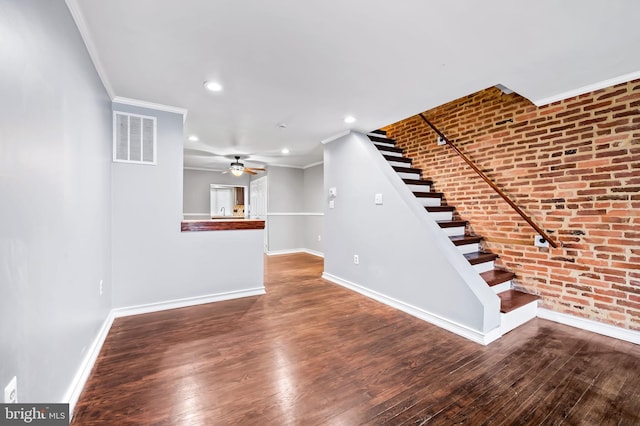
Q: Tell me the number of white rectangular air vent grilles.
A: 1